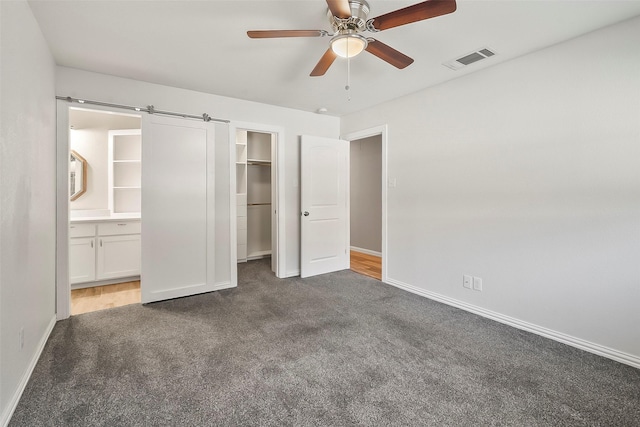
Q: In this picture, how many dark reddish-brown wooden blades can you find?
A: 5